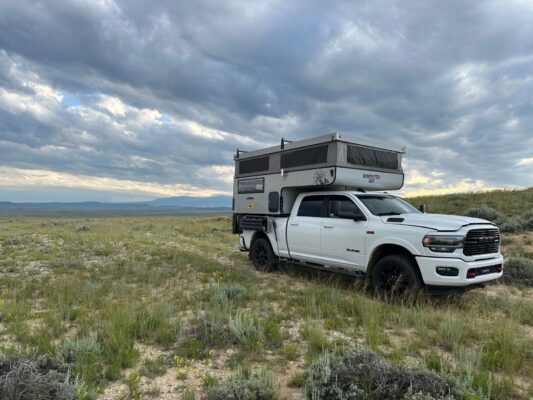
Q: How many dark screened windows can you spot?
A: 3